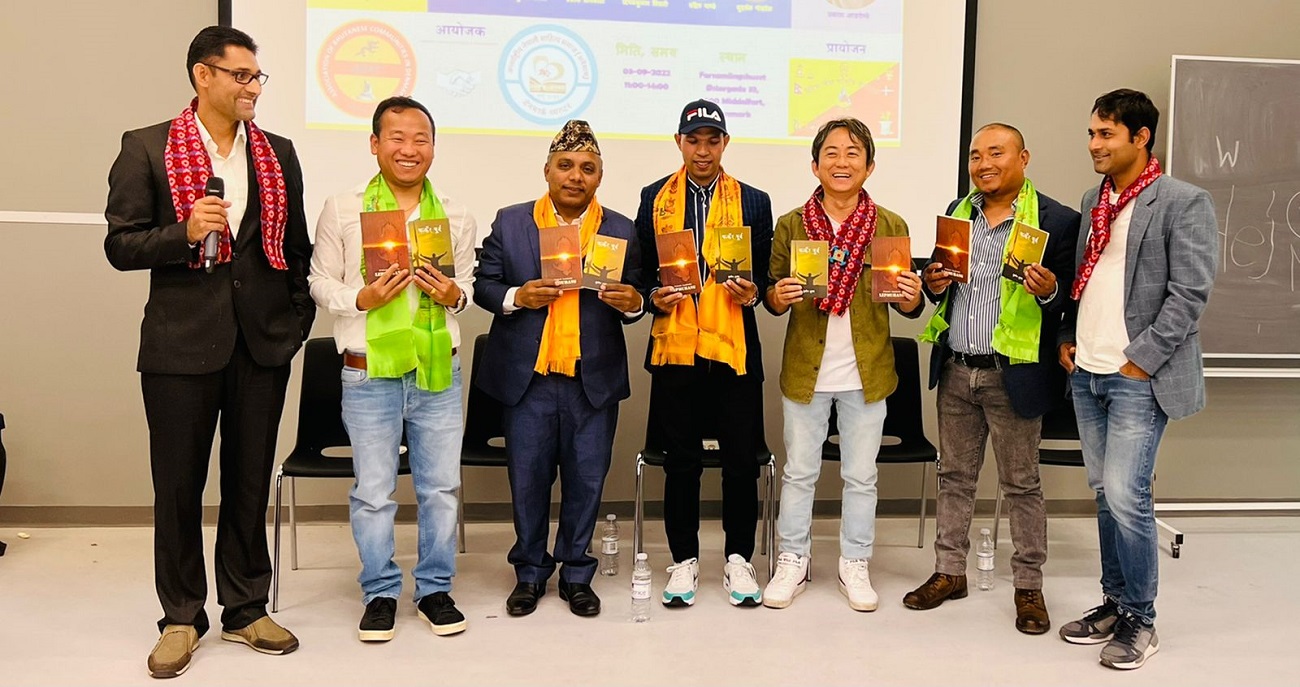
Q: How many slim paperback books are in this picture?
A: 10